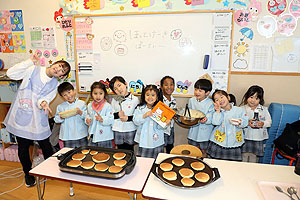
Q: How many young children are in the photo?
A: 8